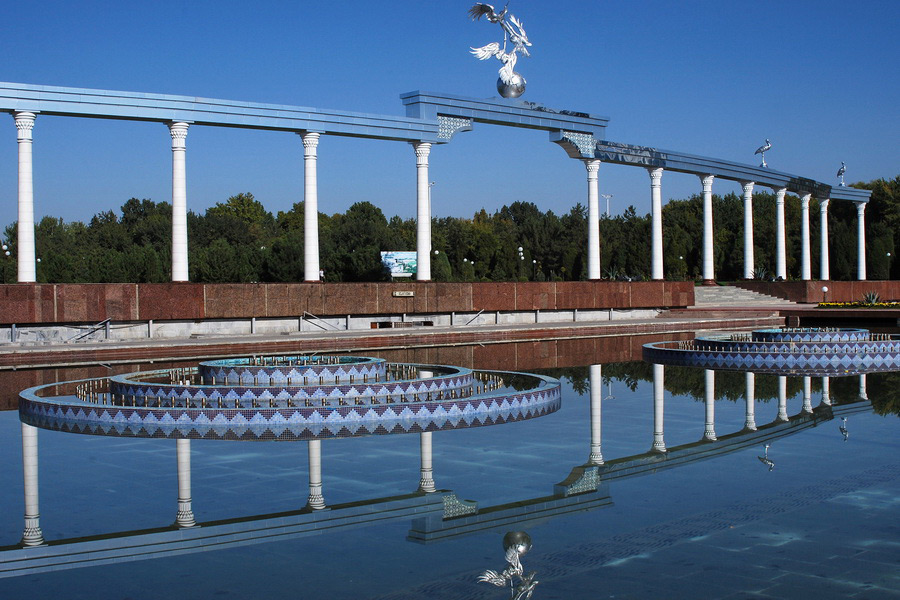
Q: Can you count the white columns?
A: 12